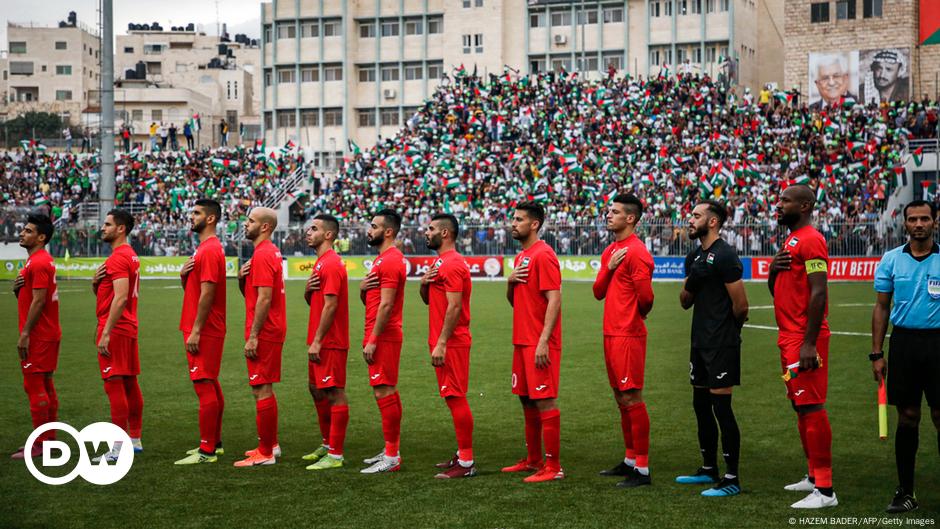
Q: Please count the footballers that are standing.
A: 11